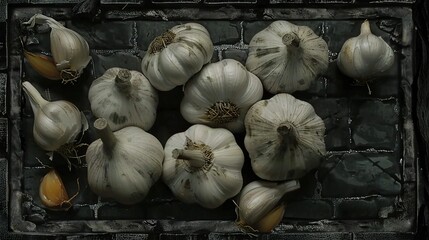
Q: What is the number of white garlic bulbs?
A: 11